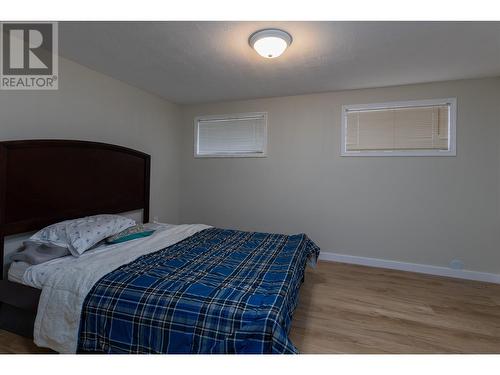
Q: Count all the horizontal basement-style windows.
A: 2